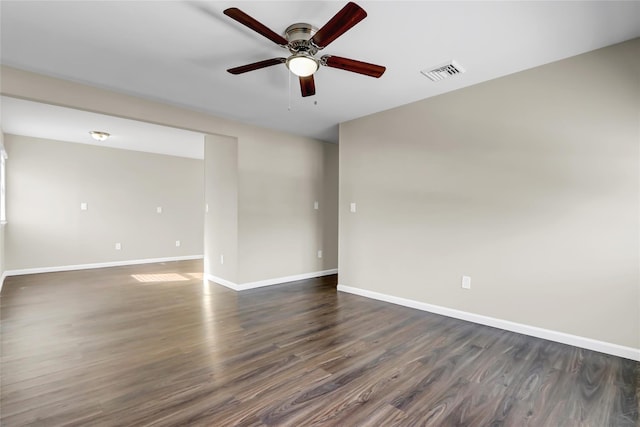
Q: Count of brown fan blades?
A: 5